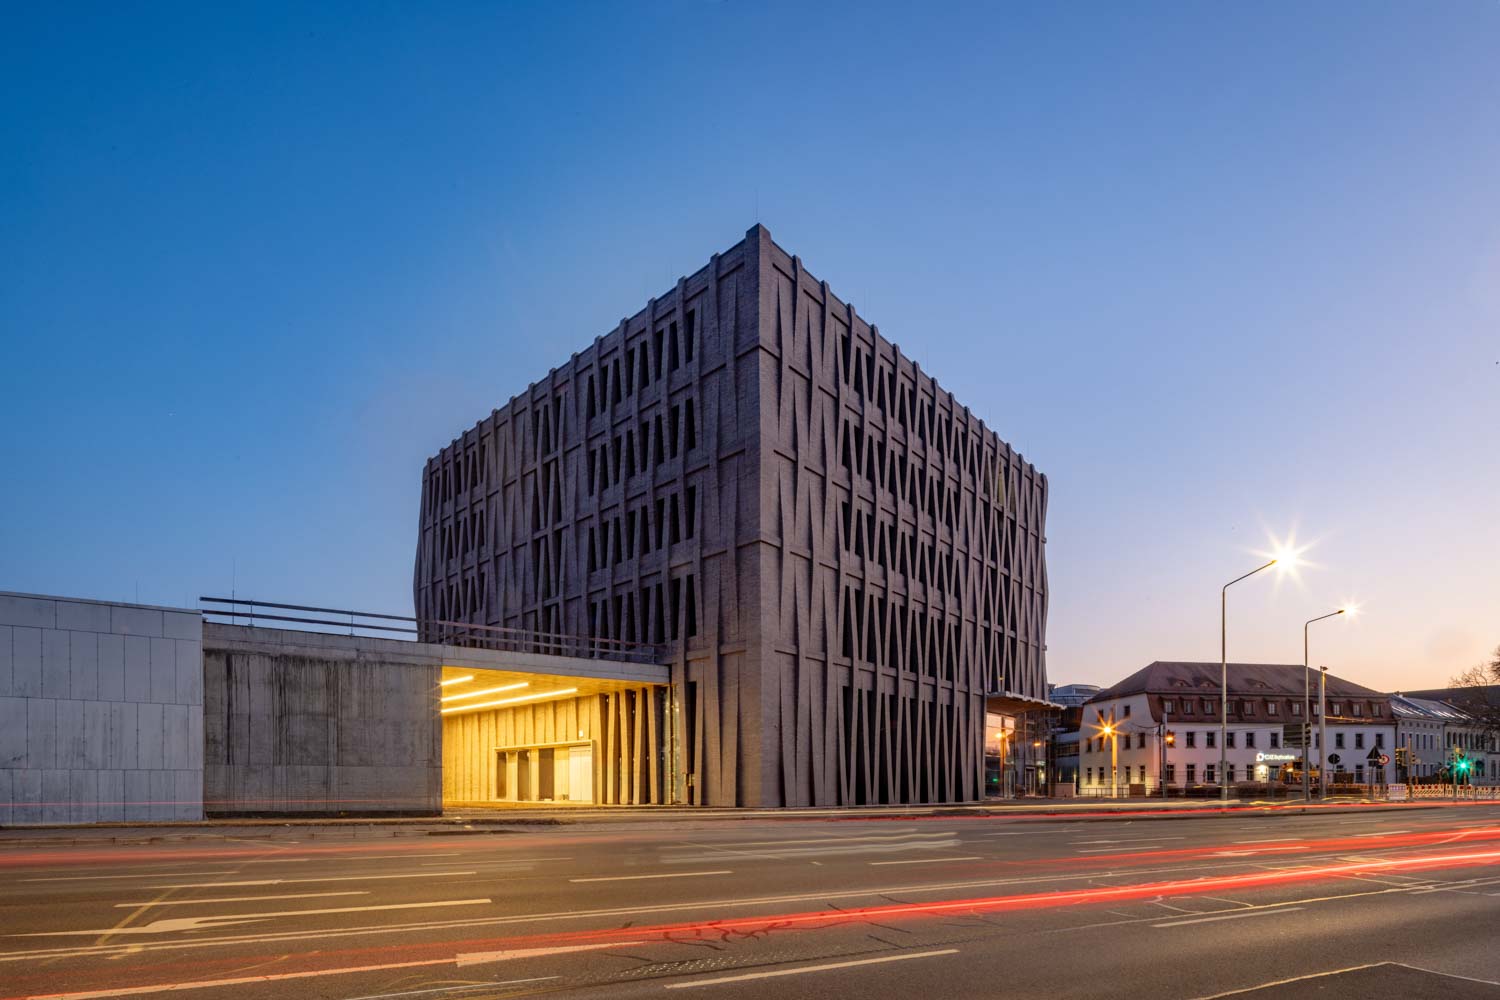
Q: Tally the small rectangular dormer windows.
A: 11